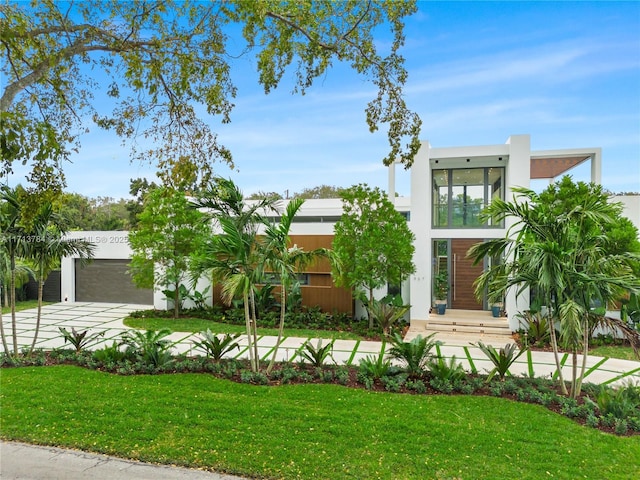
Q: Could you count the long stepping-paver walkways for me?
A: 1